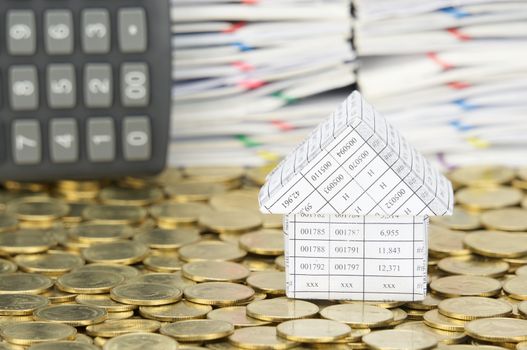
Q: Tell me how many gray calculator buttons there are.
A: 12